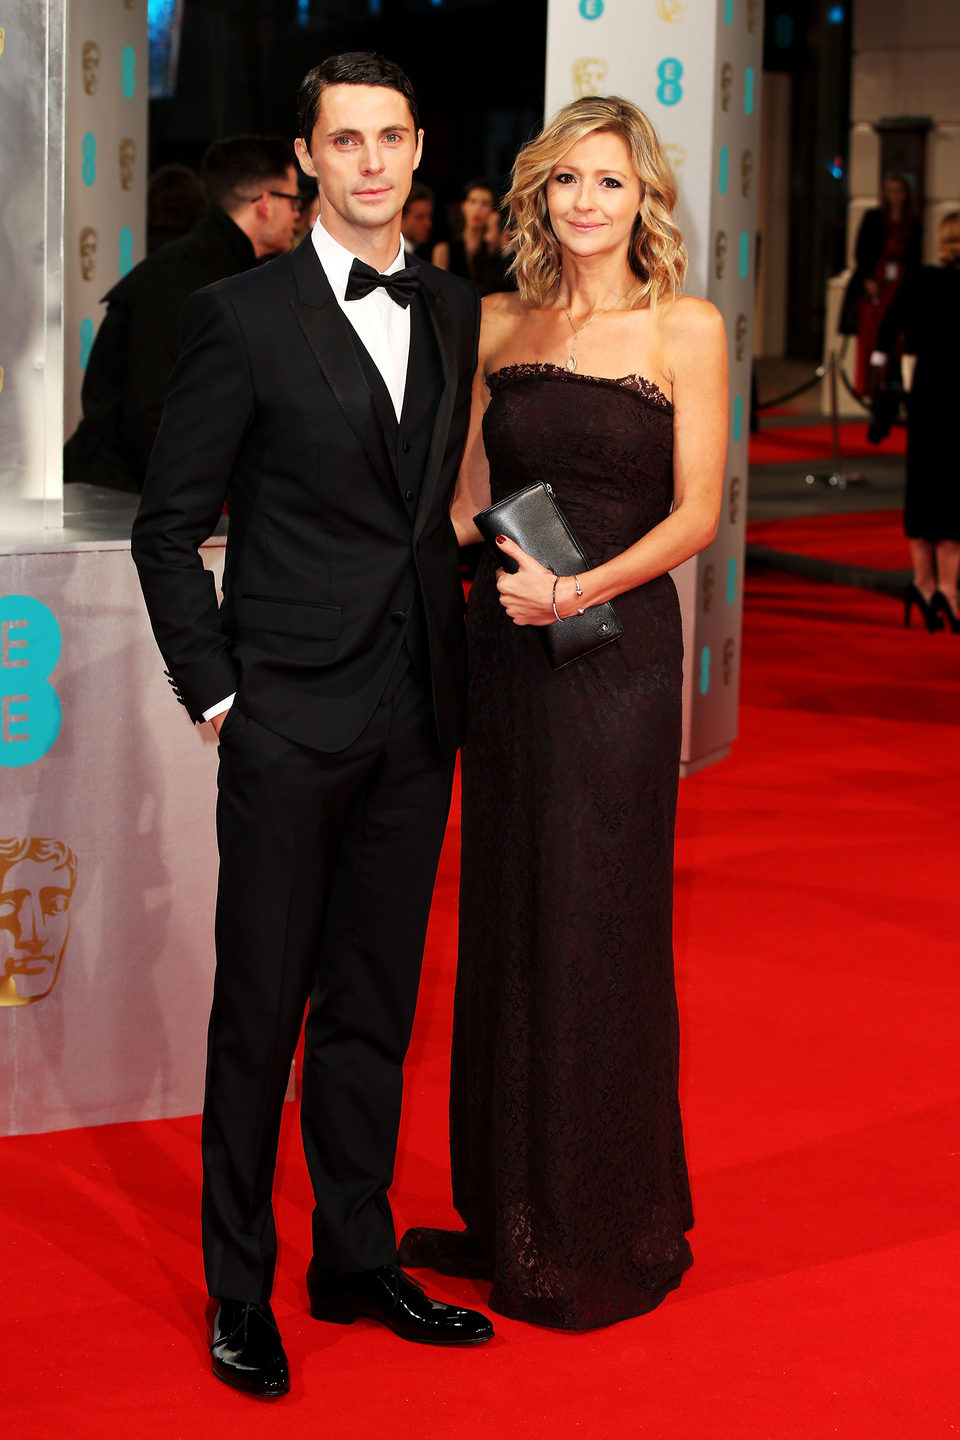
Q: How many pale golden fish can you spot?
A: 0